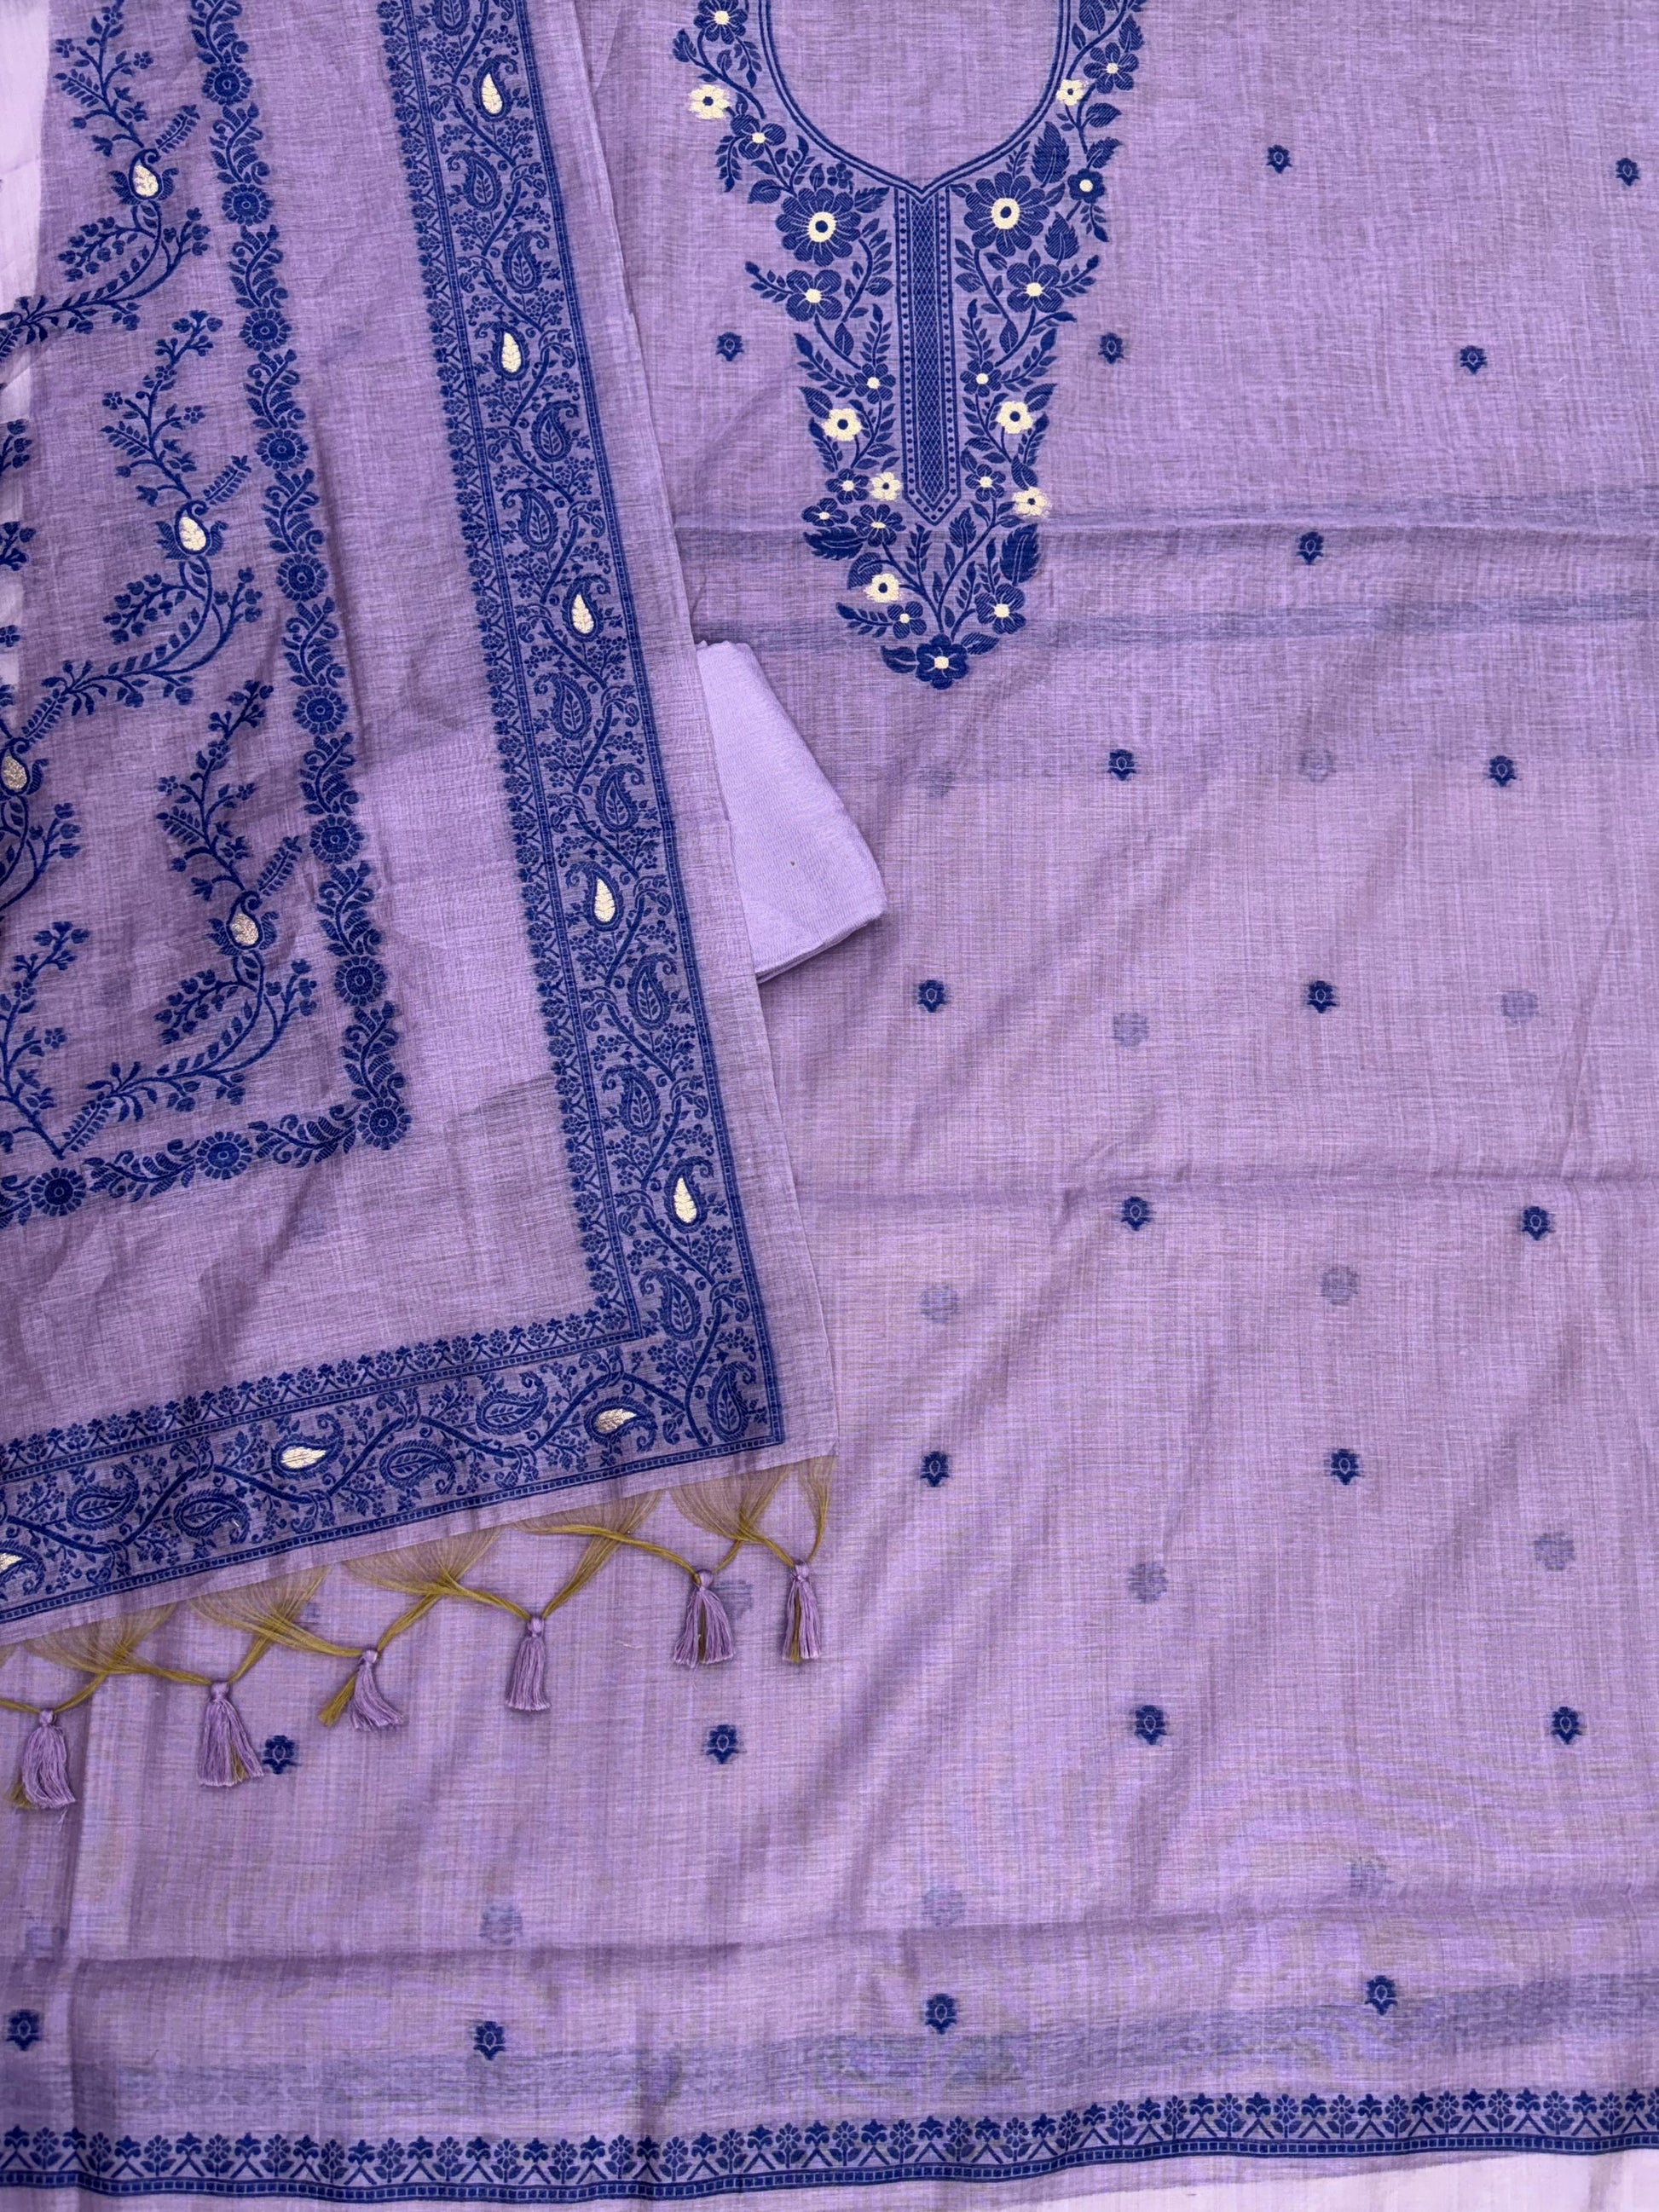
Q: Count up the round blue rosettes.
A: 11